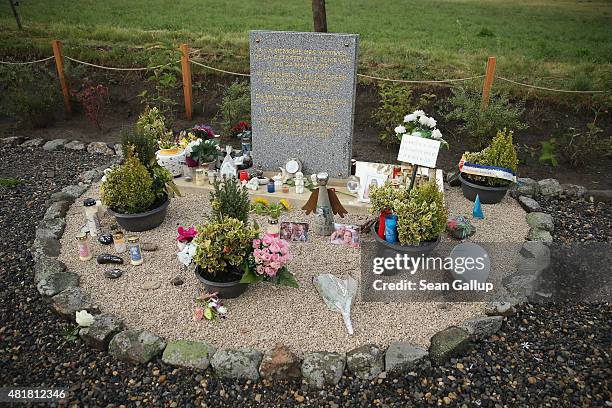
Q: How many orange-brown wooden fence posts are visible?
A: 3